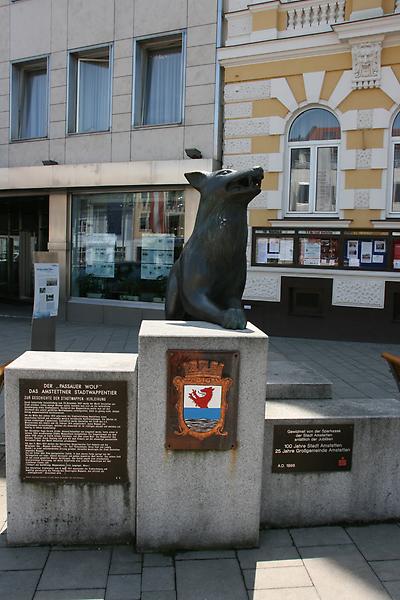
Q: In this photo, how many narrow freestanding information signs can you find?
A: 1